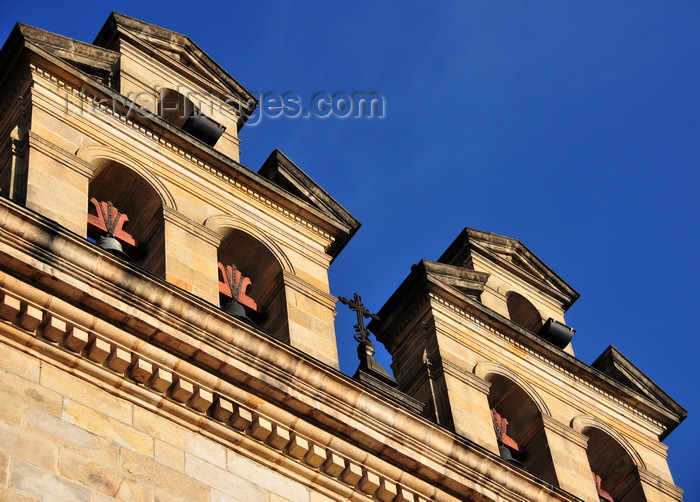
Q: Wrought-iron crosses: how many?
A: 1